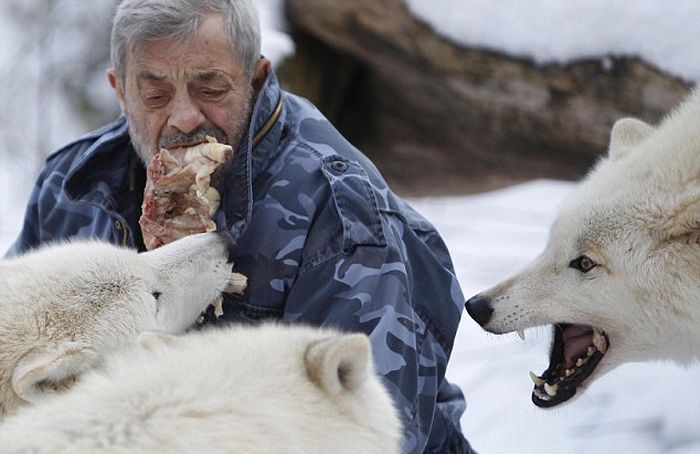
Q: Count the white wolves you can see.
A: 3